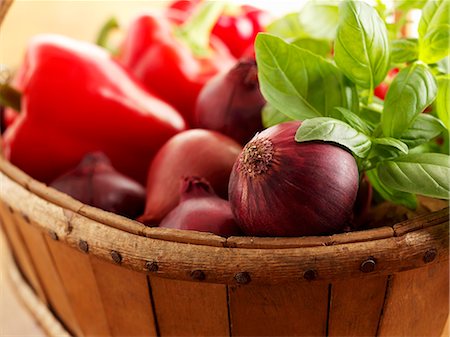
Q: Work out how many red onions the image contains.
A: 5